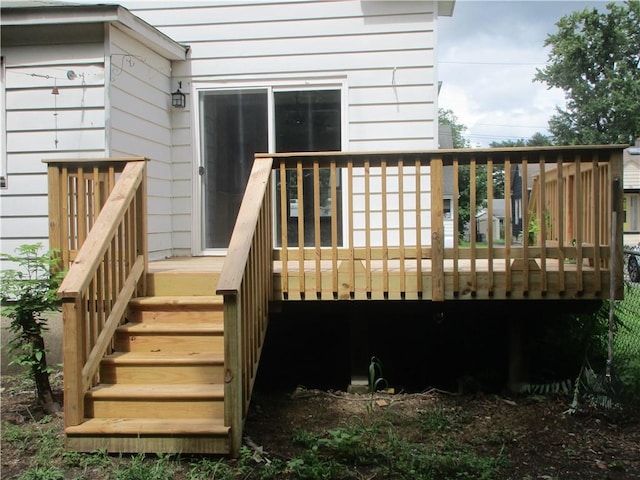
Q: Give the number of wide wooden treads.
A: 5